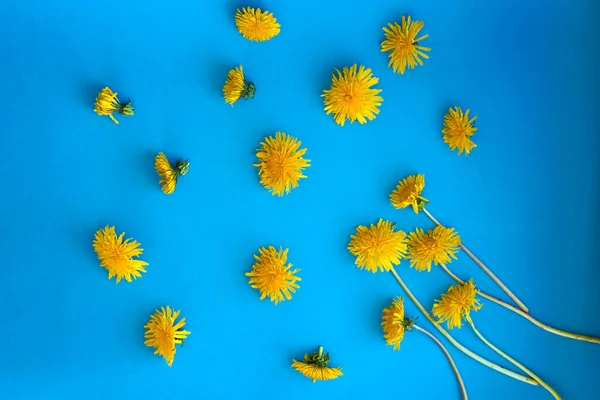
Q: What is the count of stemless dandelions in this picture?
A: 12